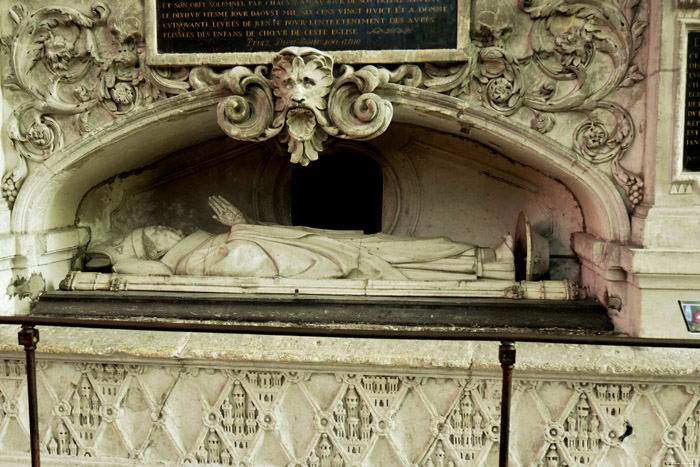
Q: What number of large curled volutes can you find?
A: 2